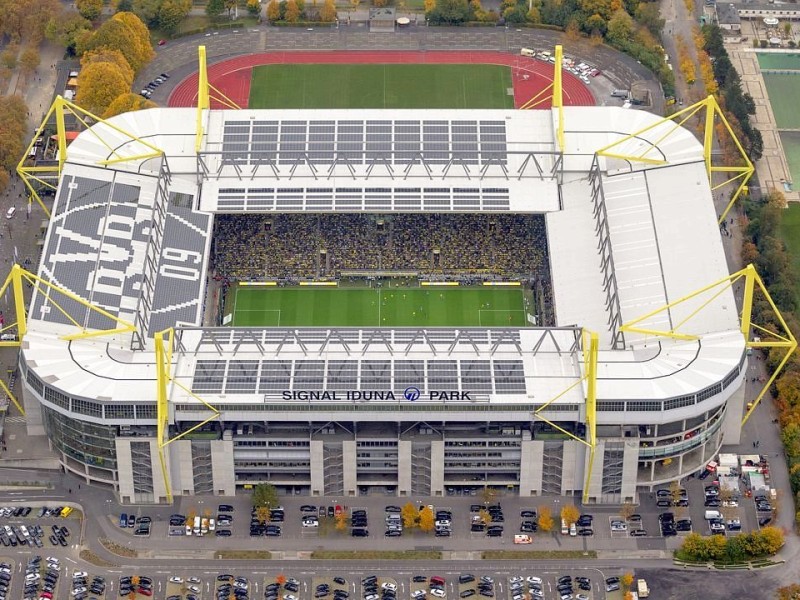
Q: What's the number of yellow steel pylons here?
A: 8